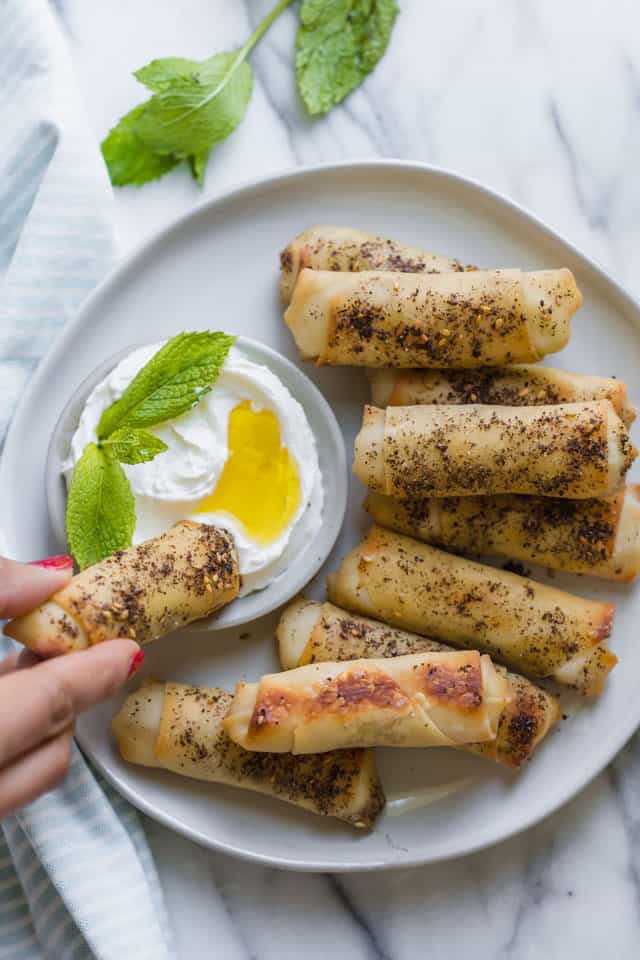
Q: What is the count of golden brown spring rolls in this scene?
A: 10